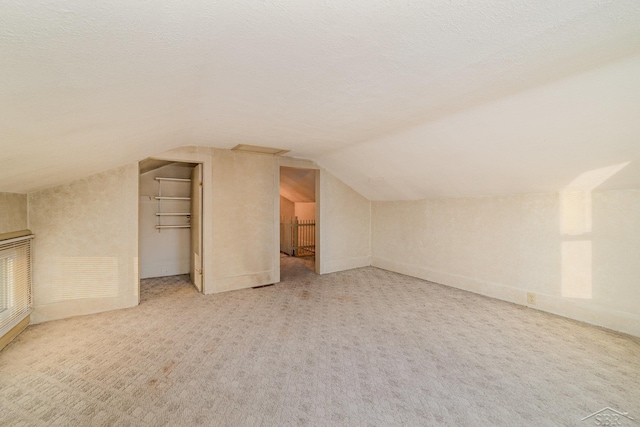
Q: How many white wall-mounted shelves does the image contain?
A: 4